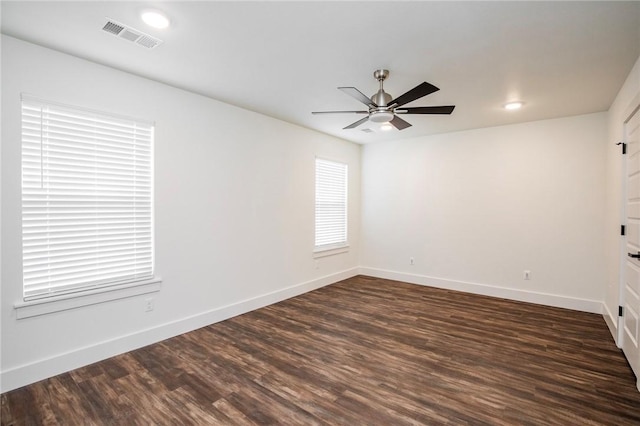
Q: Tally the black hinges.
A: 3